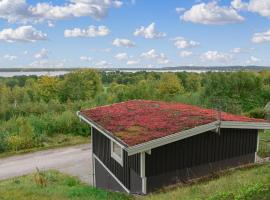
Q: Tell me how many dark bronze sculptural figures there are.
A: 0